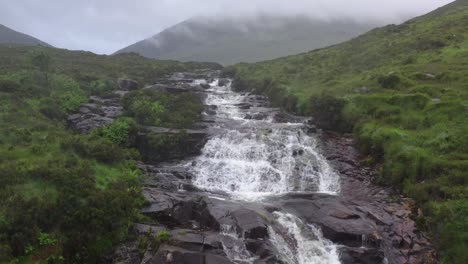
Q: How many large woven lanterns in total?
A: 0